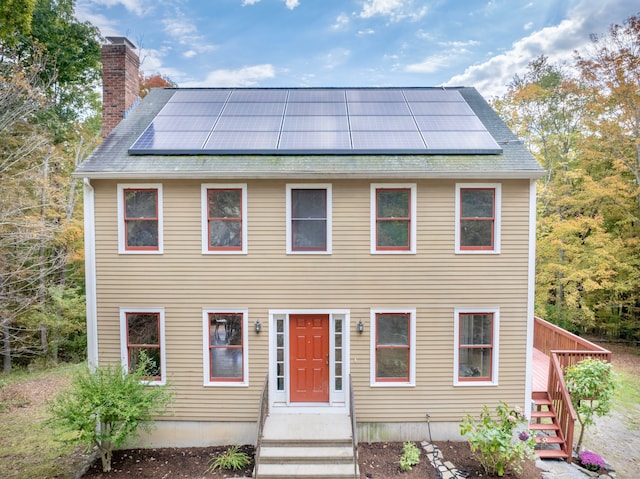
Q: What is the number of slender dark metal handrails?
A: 2